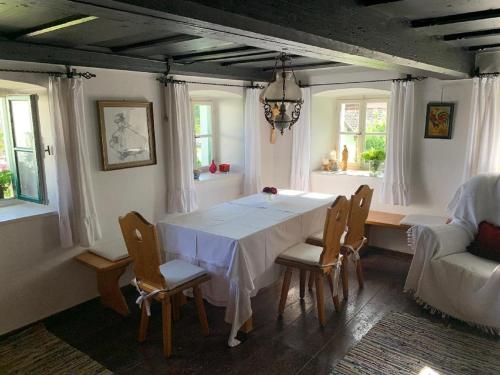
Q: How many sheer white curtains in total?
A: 6